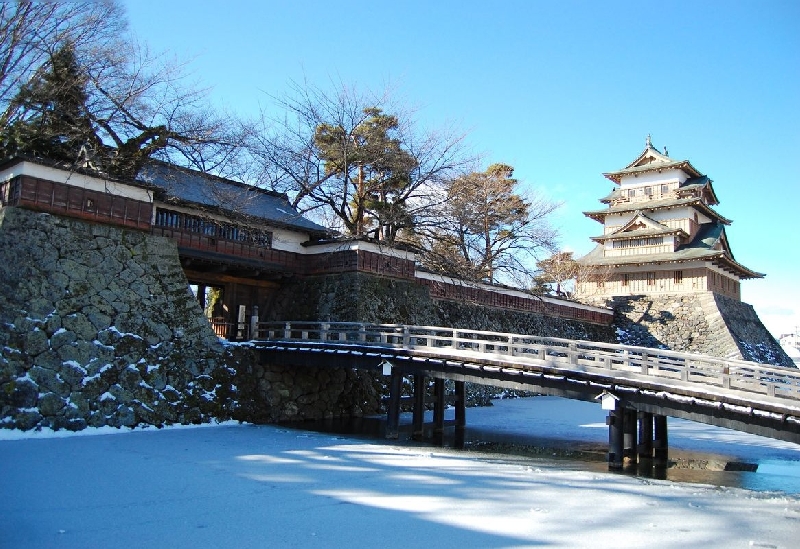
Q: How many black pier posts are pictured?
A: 8